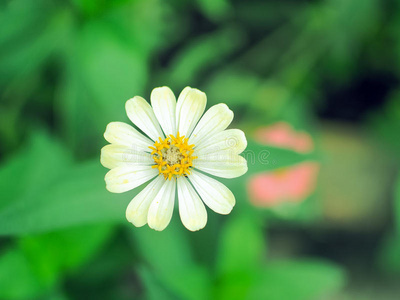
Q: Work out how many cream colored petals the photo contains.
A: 13